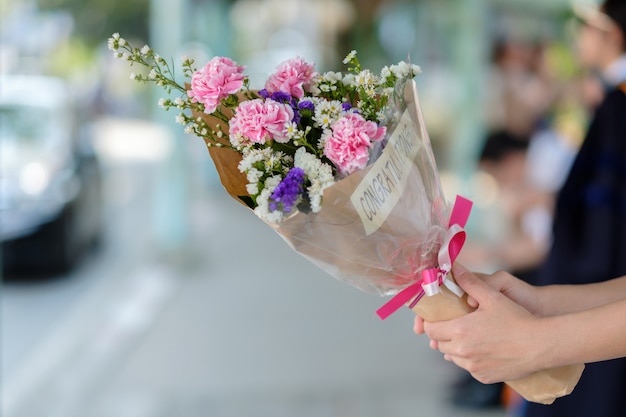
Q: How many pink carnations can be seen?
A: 4